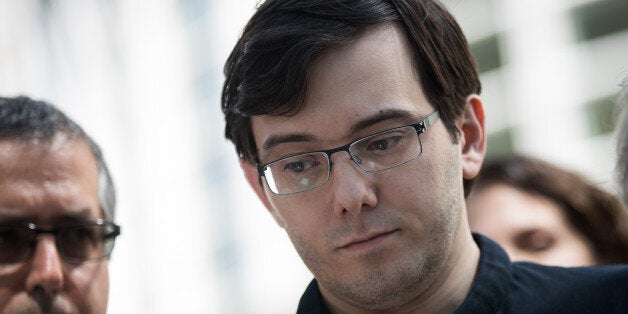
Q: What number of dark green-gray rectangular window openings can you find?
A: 4